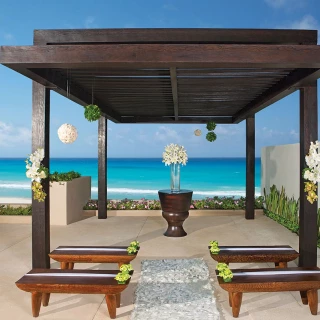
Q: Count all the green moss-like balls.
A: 3